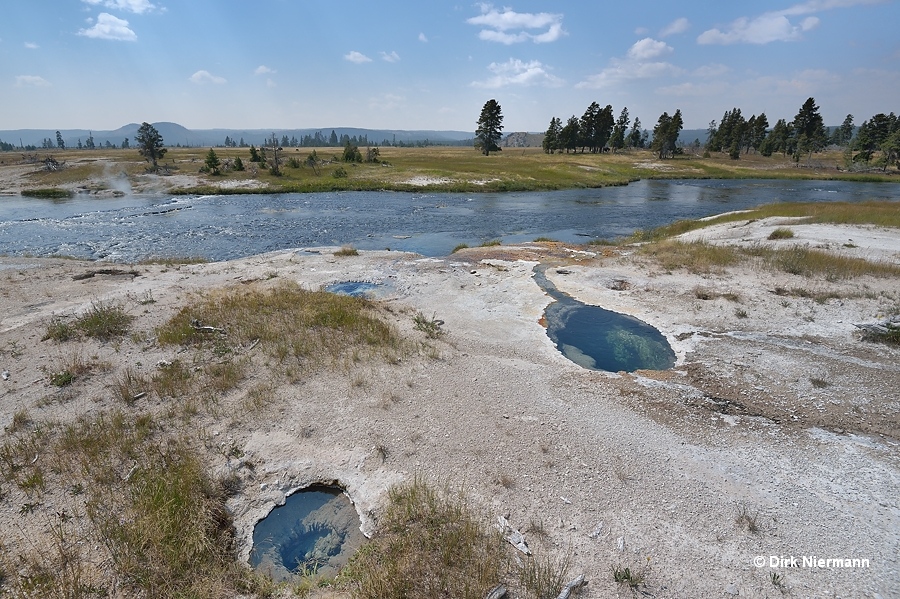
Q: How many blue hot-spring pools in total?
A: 3